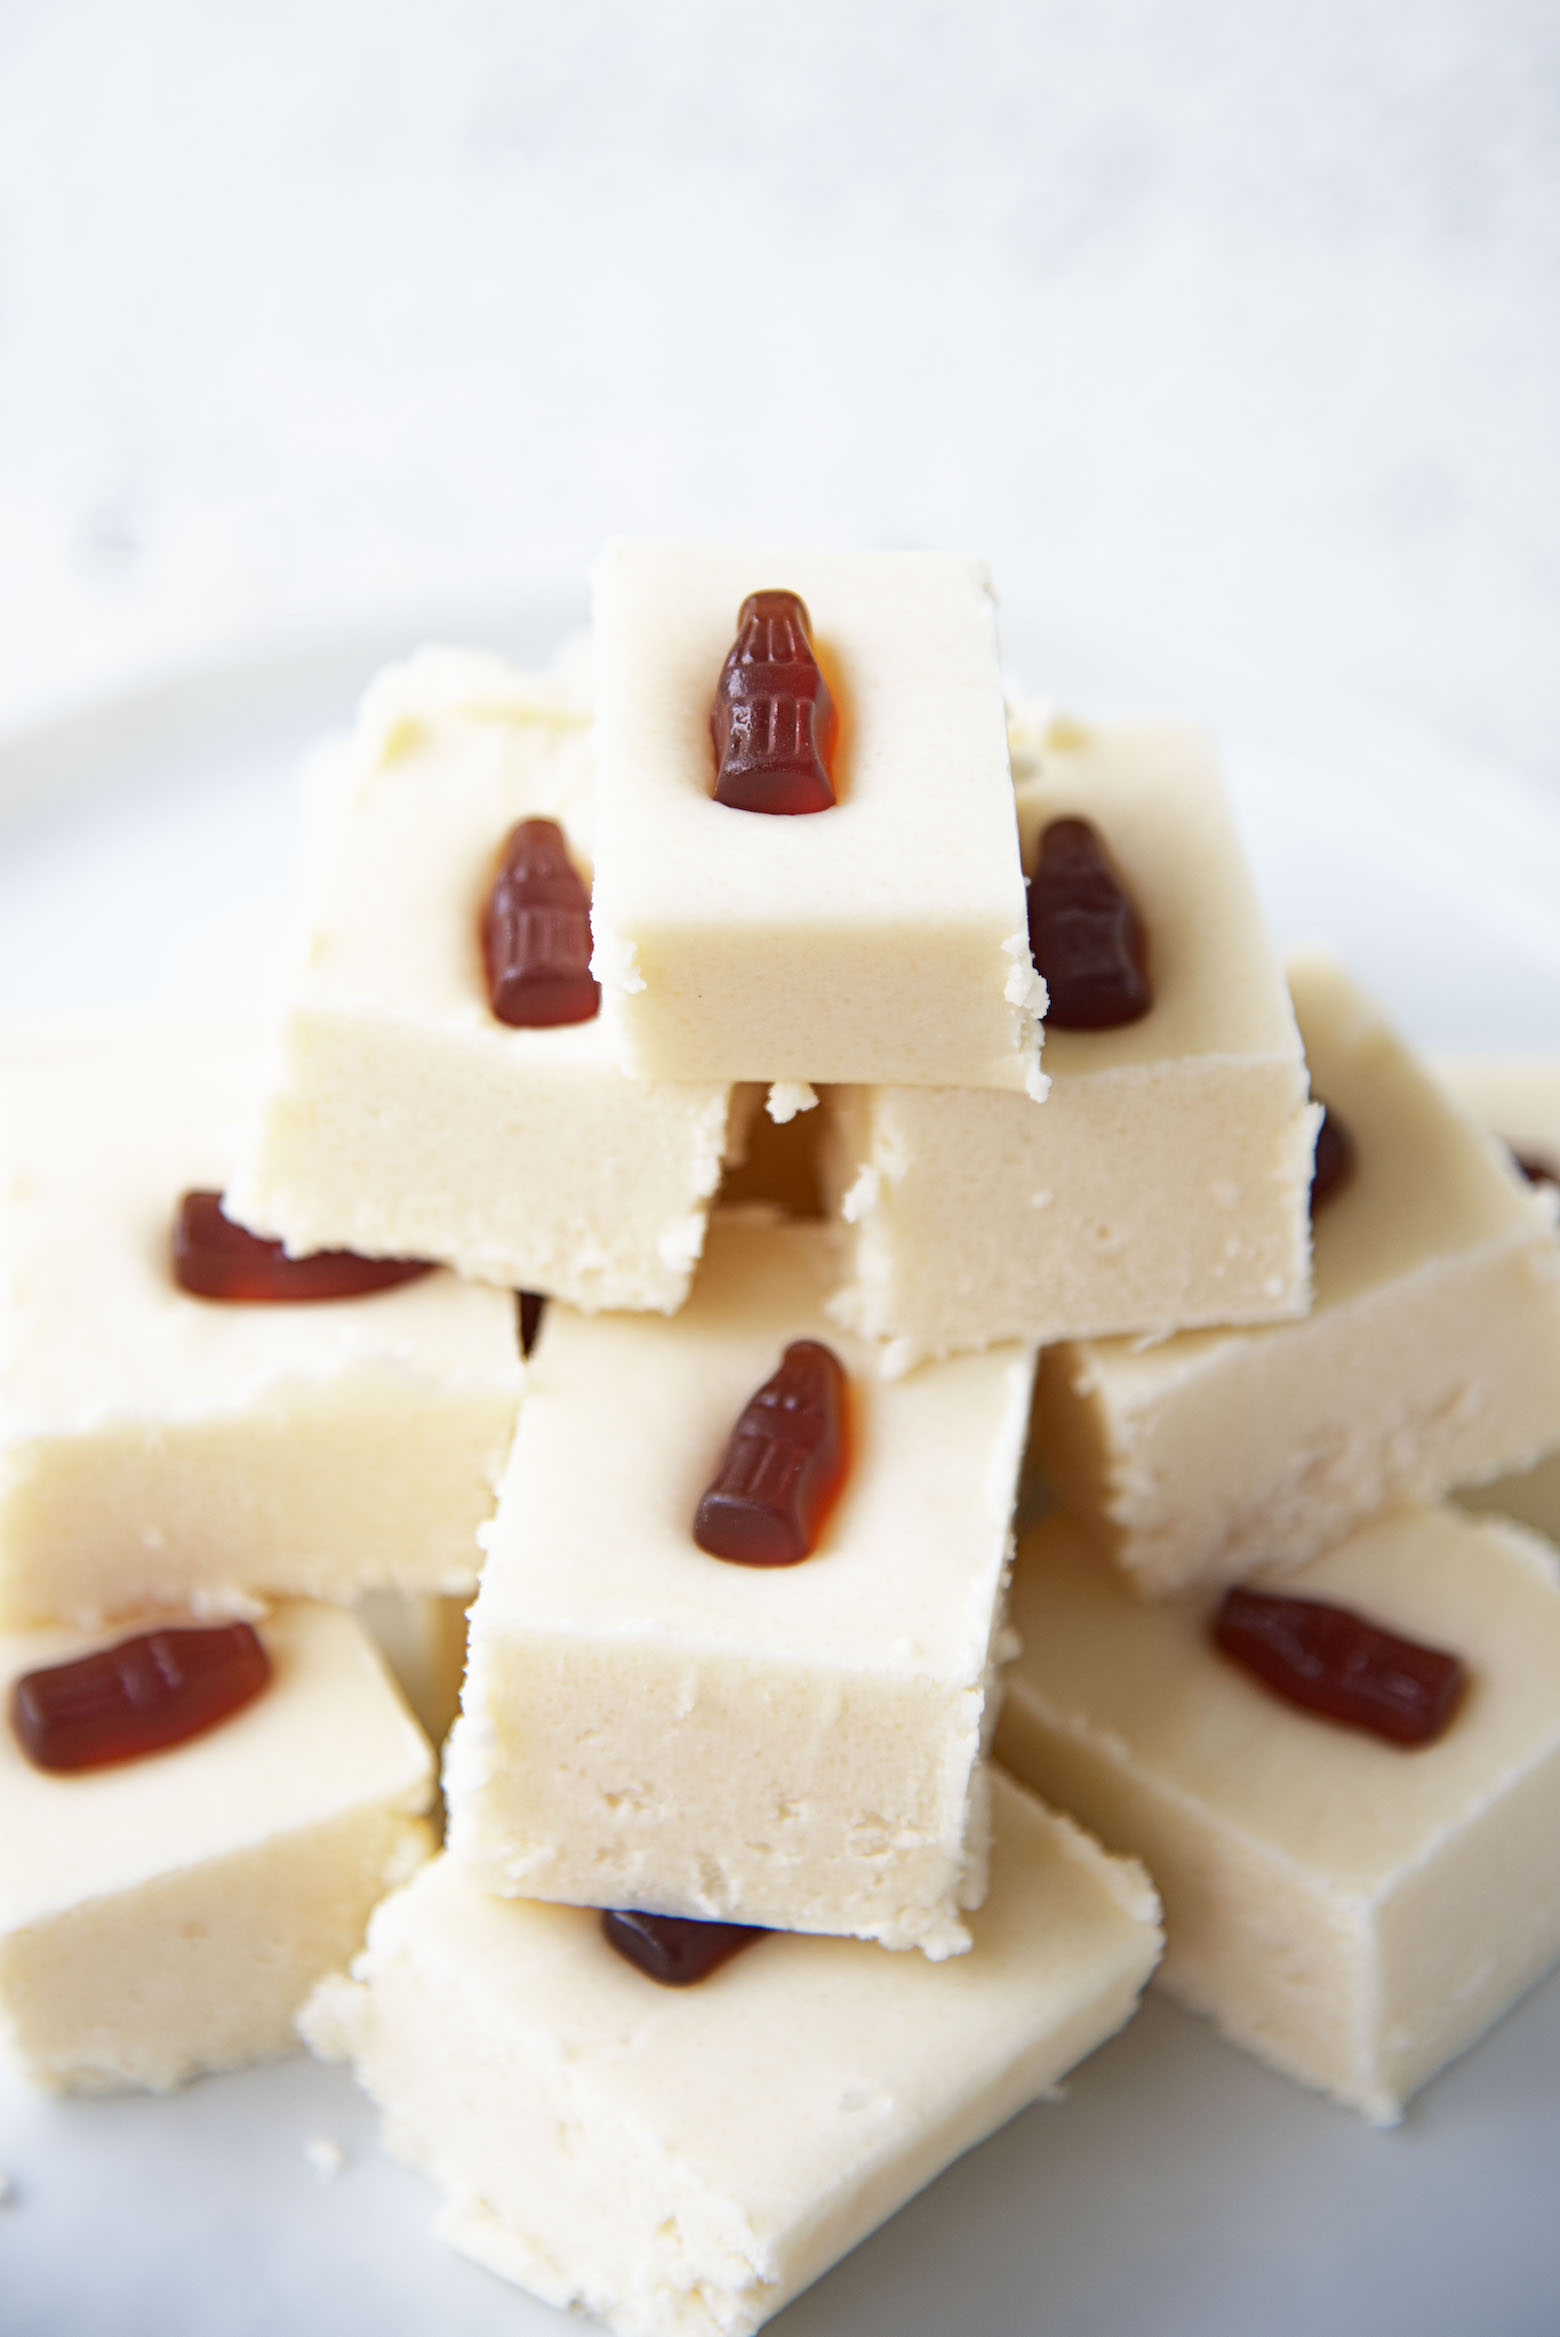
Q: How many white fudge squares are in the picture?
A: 10